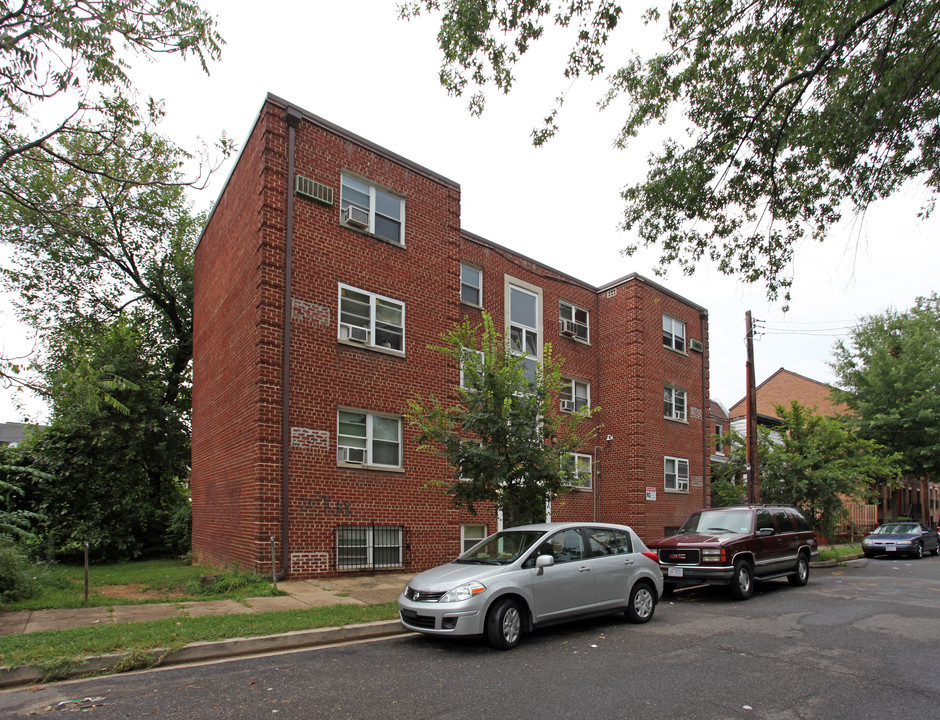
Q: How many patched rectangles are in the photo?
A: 5